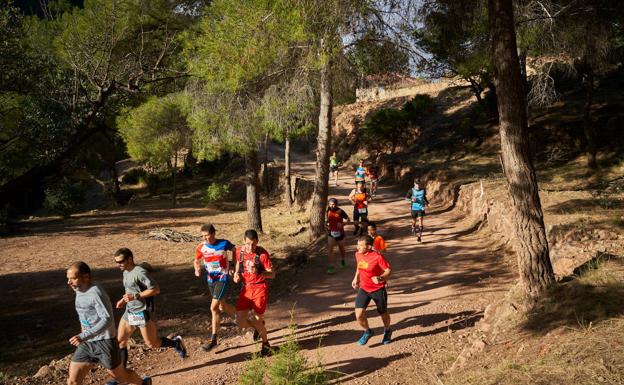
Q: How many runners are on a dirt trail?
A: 12